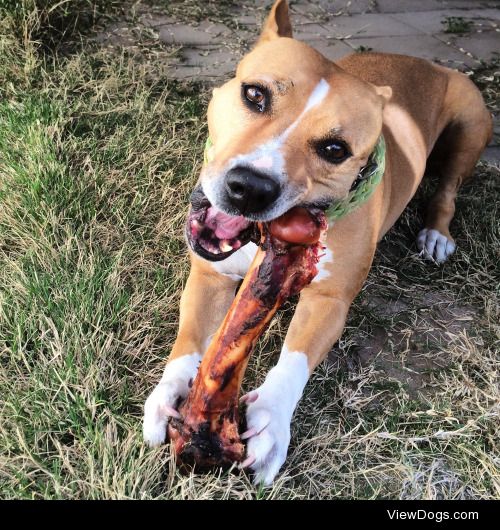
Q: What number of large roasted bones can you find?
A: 1